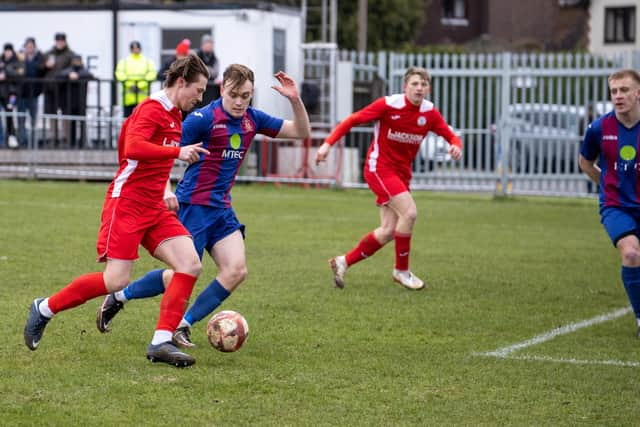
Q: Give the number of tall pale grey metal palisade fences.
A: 1